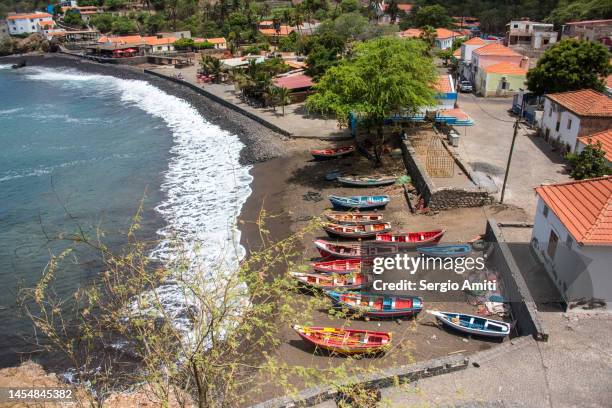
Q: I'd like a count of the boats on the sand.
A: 13